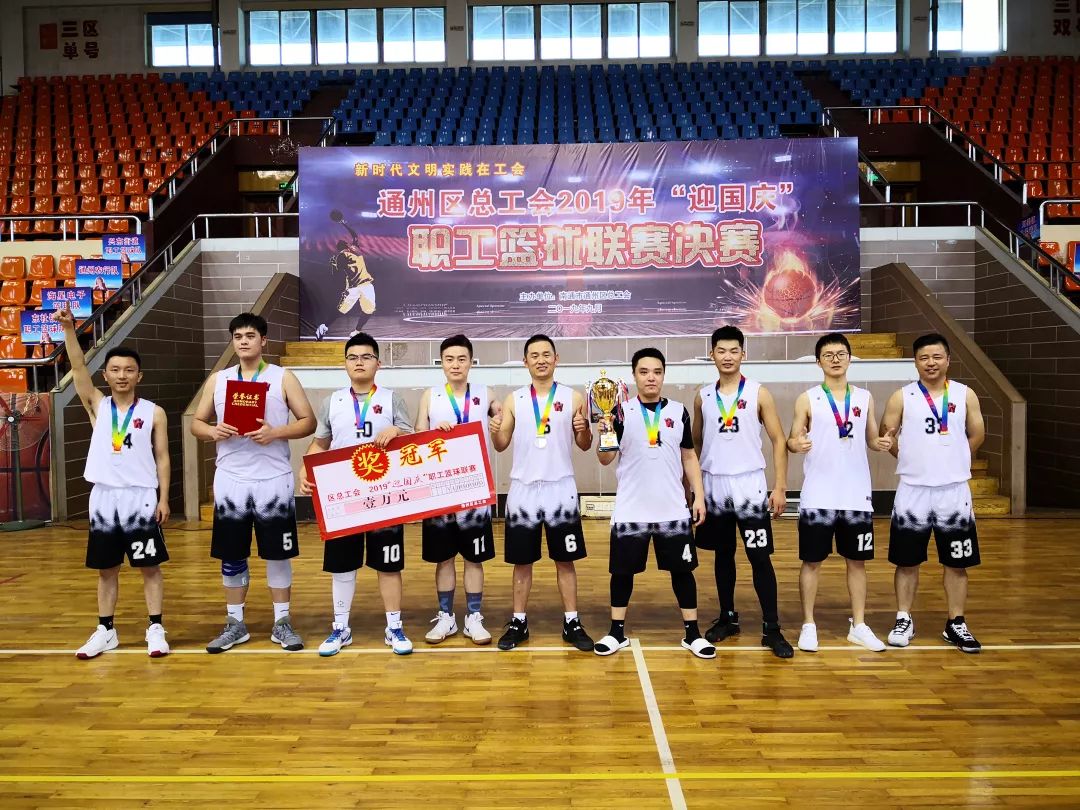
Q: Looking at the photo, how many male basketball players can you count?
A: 9